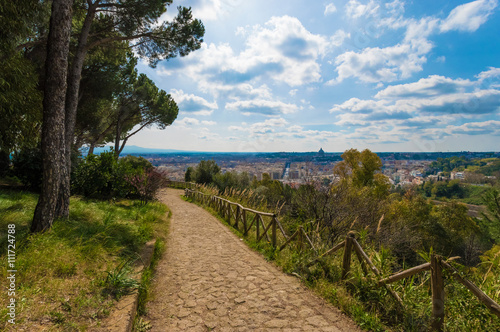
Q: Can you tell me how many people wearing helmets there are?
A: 0